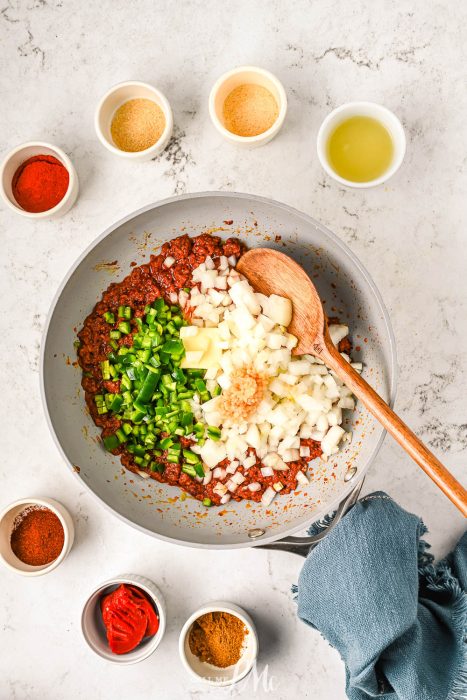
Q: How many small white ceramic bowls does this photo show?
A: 7